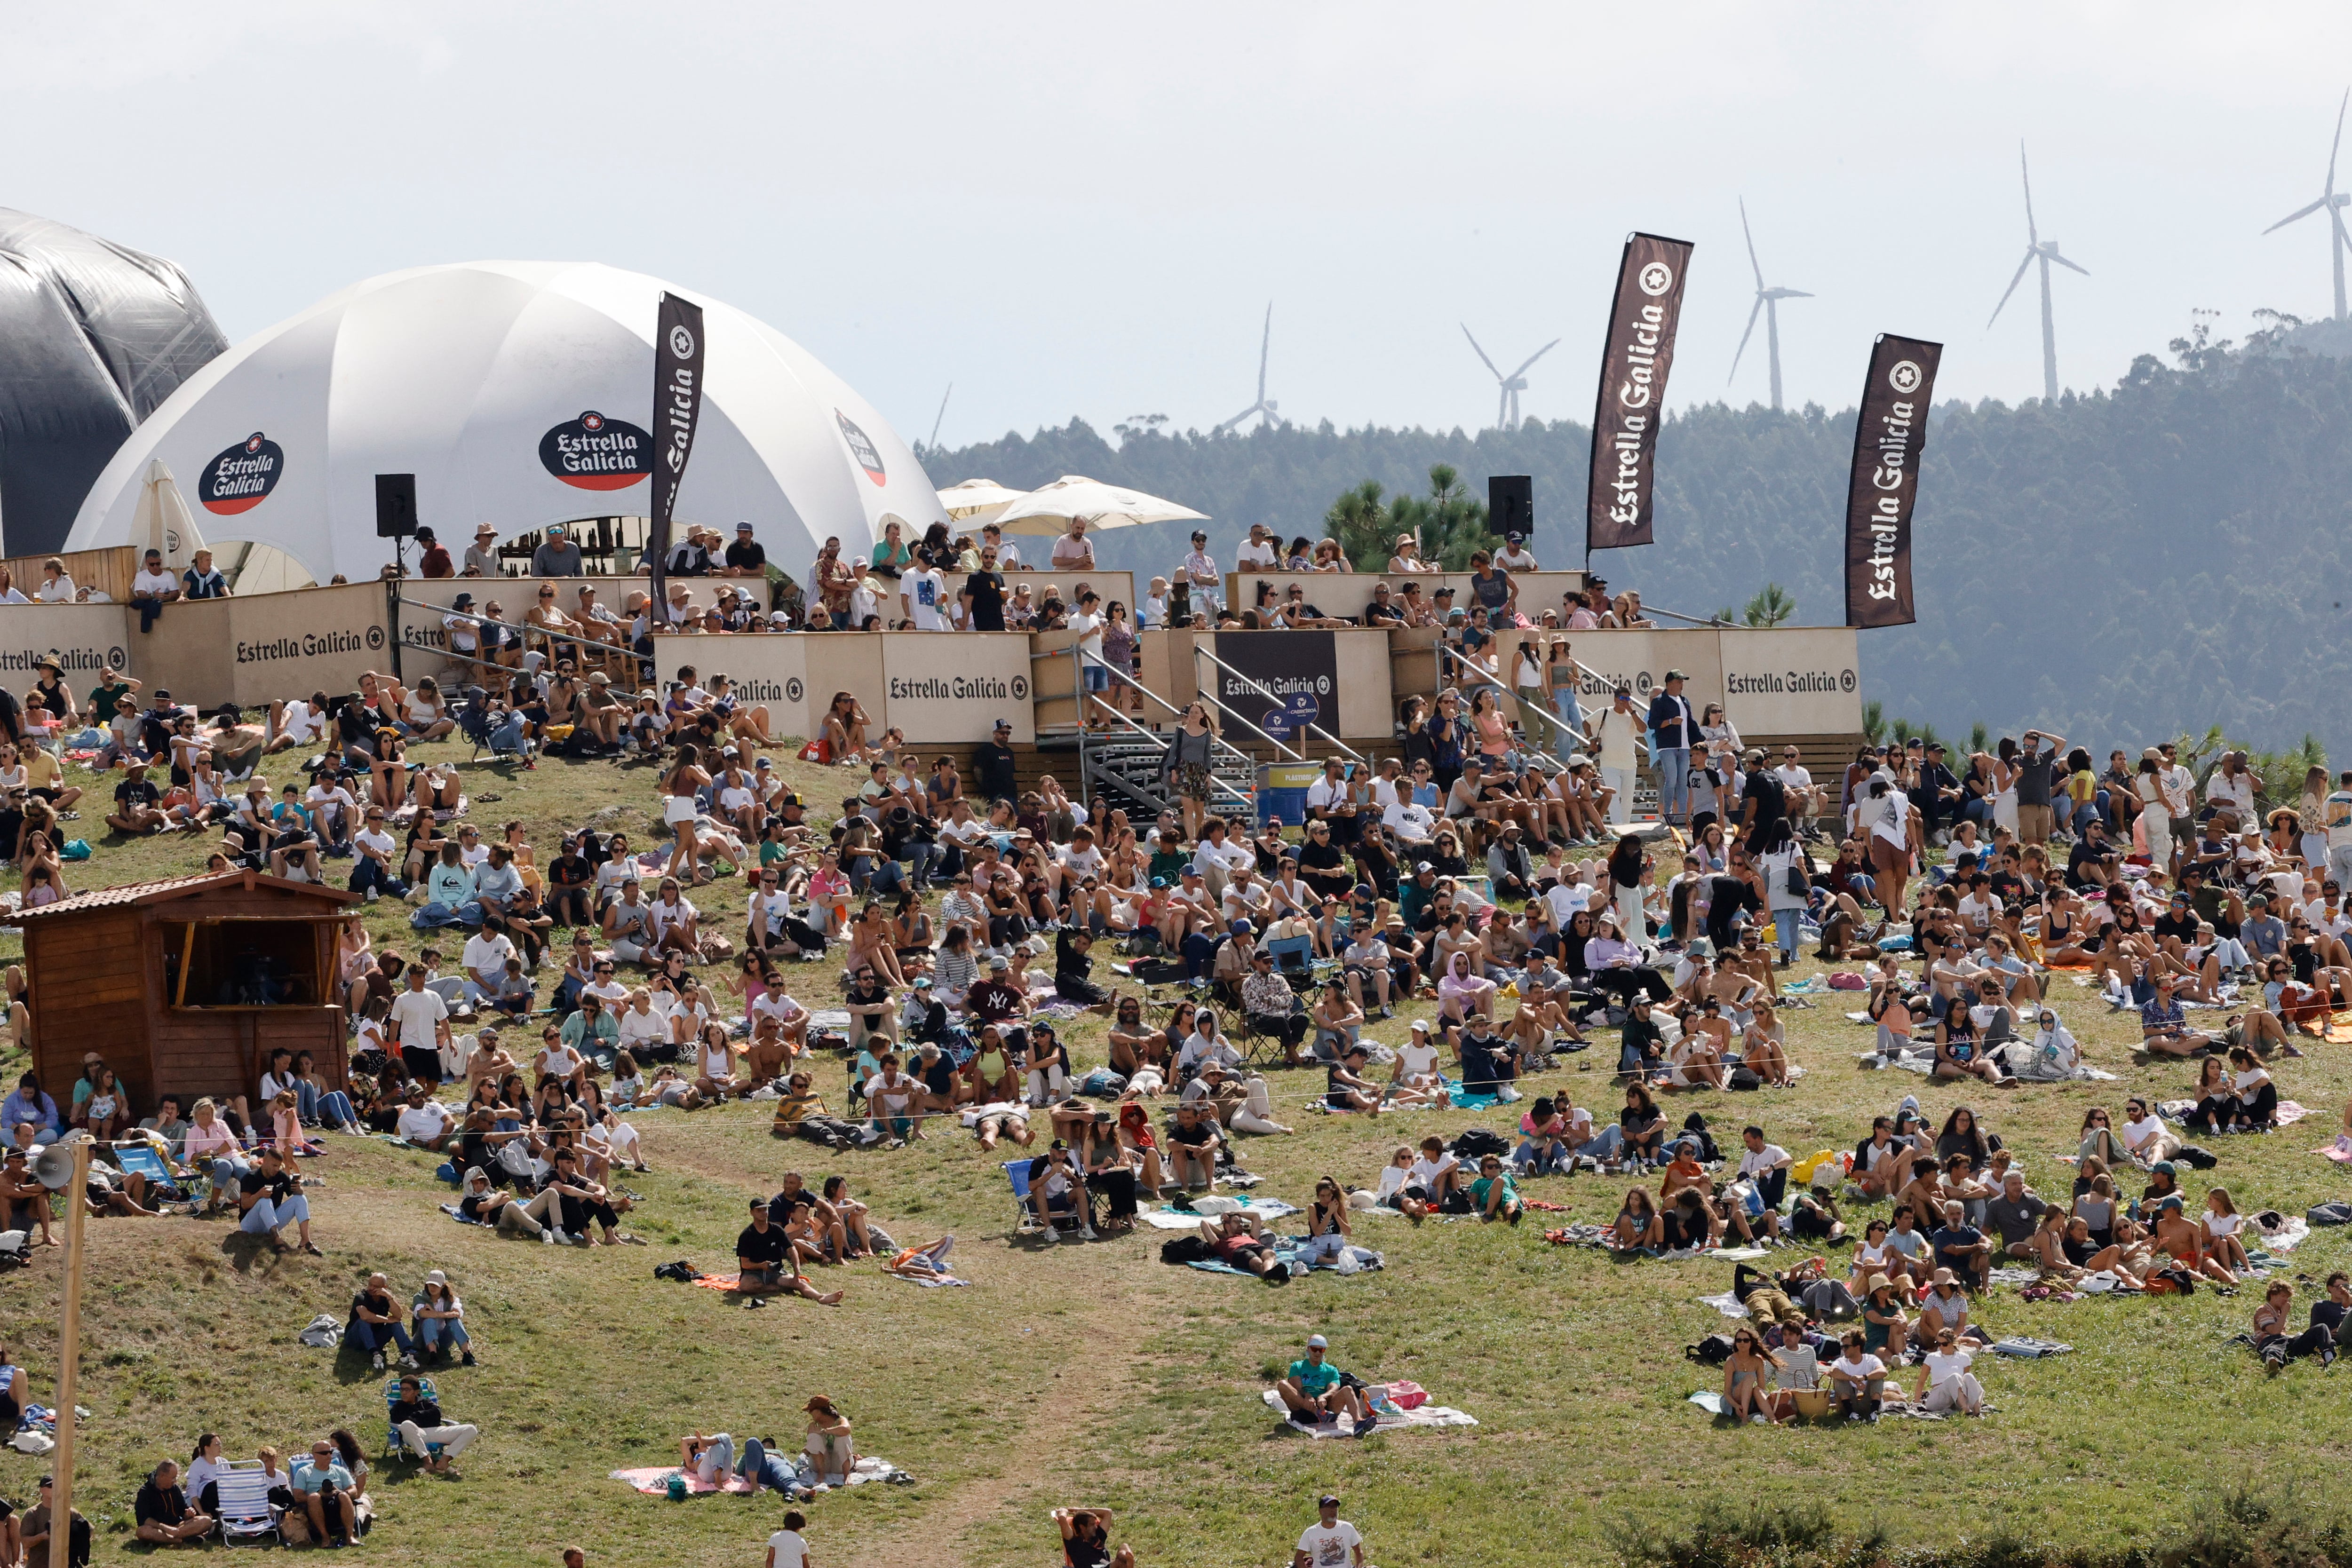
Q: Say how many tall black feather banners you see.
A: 3